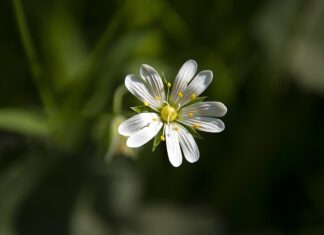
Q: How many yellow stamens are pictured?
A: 10